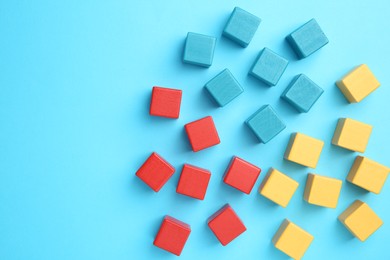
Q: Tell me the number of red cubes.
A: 7